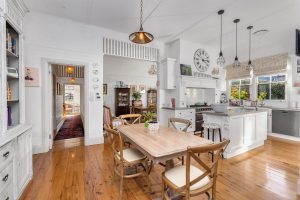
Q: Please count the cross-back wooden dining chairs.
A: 4